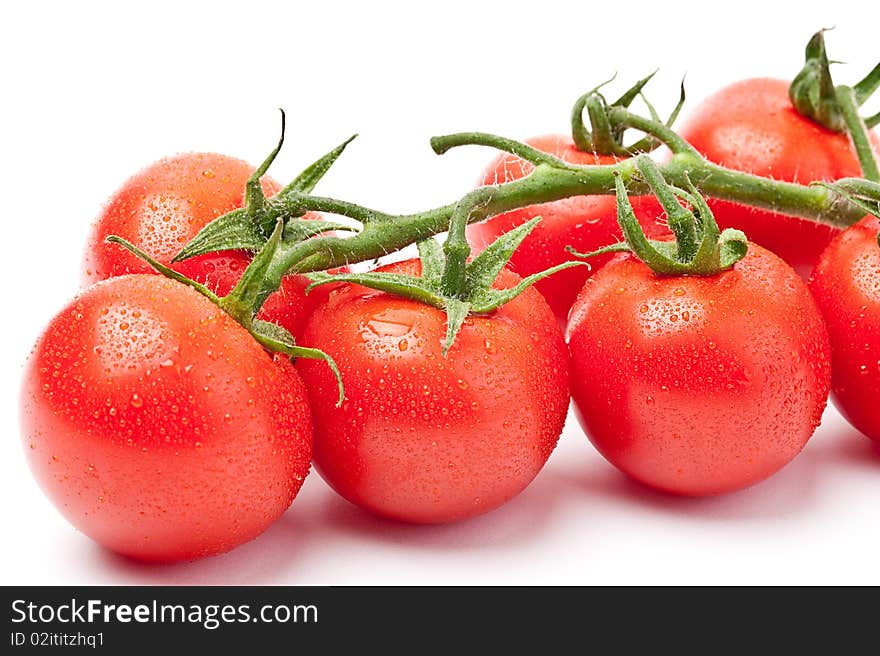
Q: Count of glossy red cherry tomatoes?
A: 7